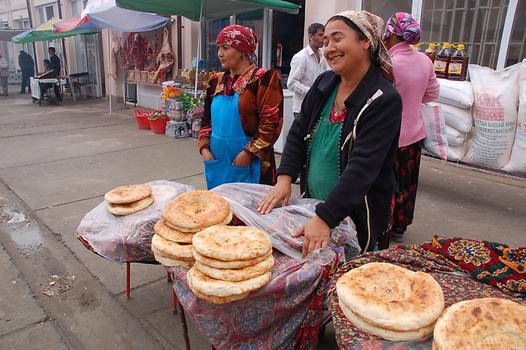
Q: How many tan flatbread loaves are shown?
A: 15